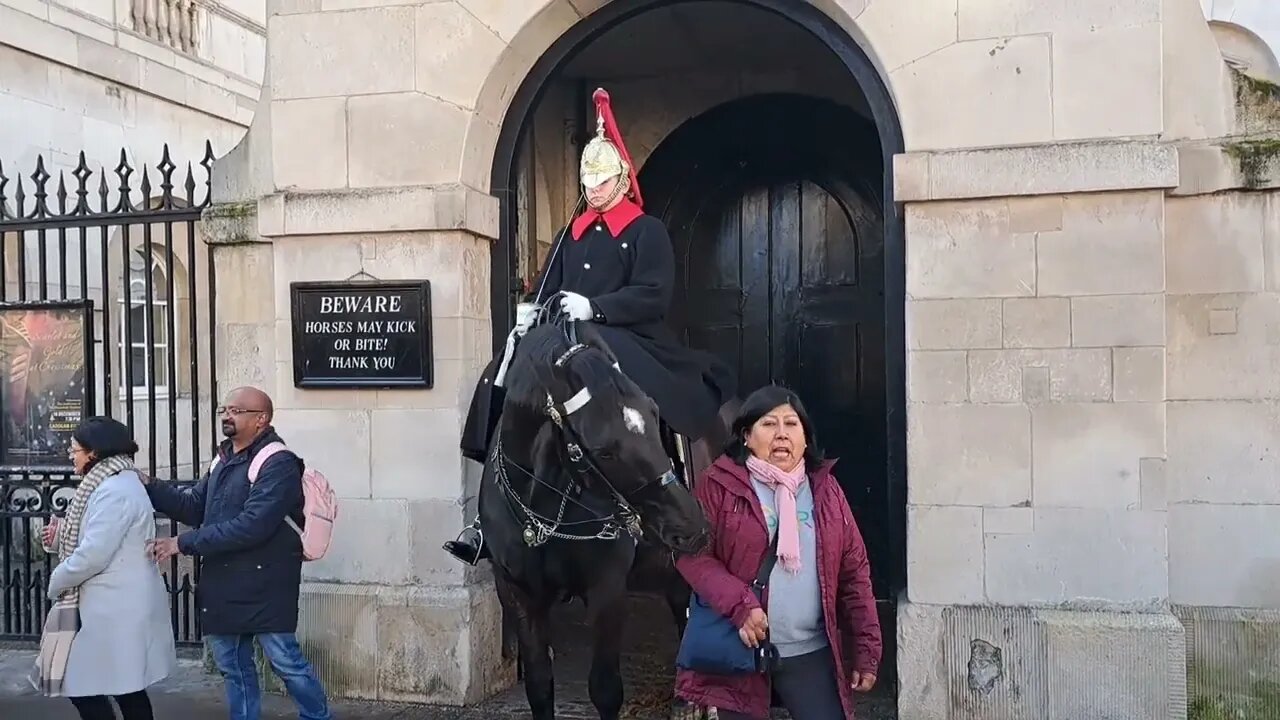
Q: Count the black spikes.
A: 11